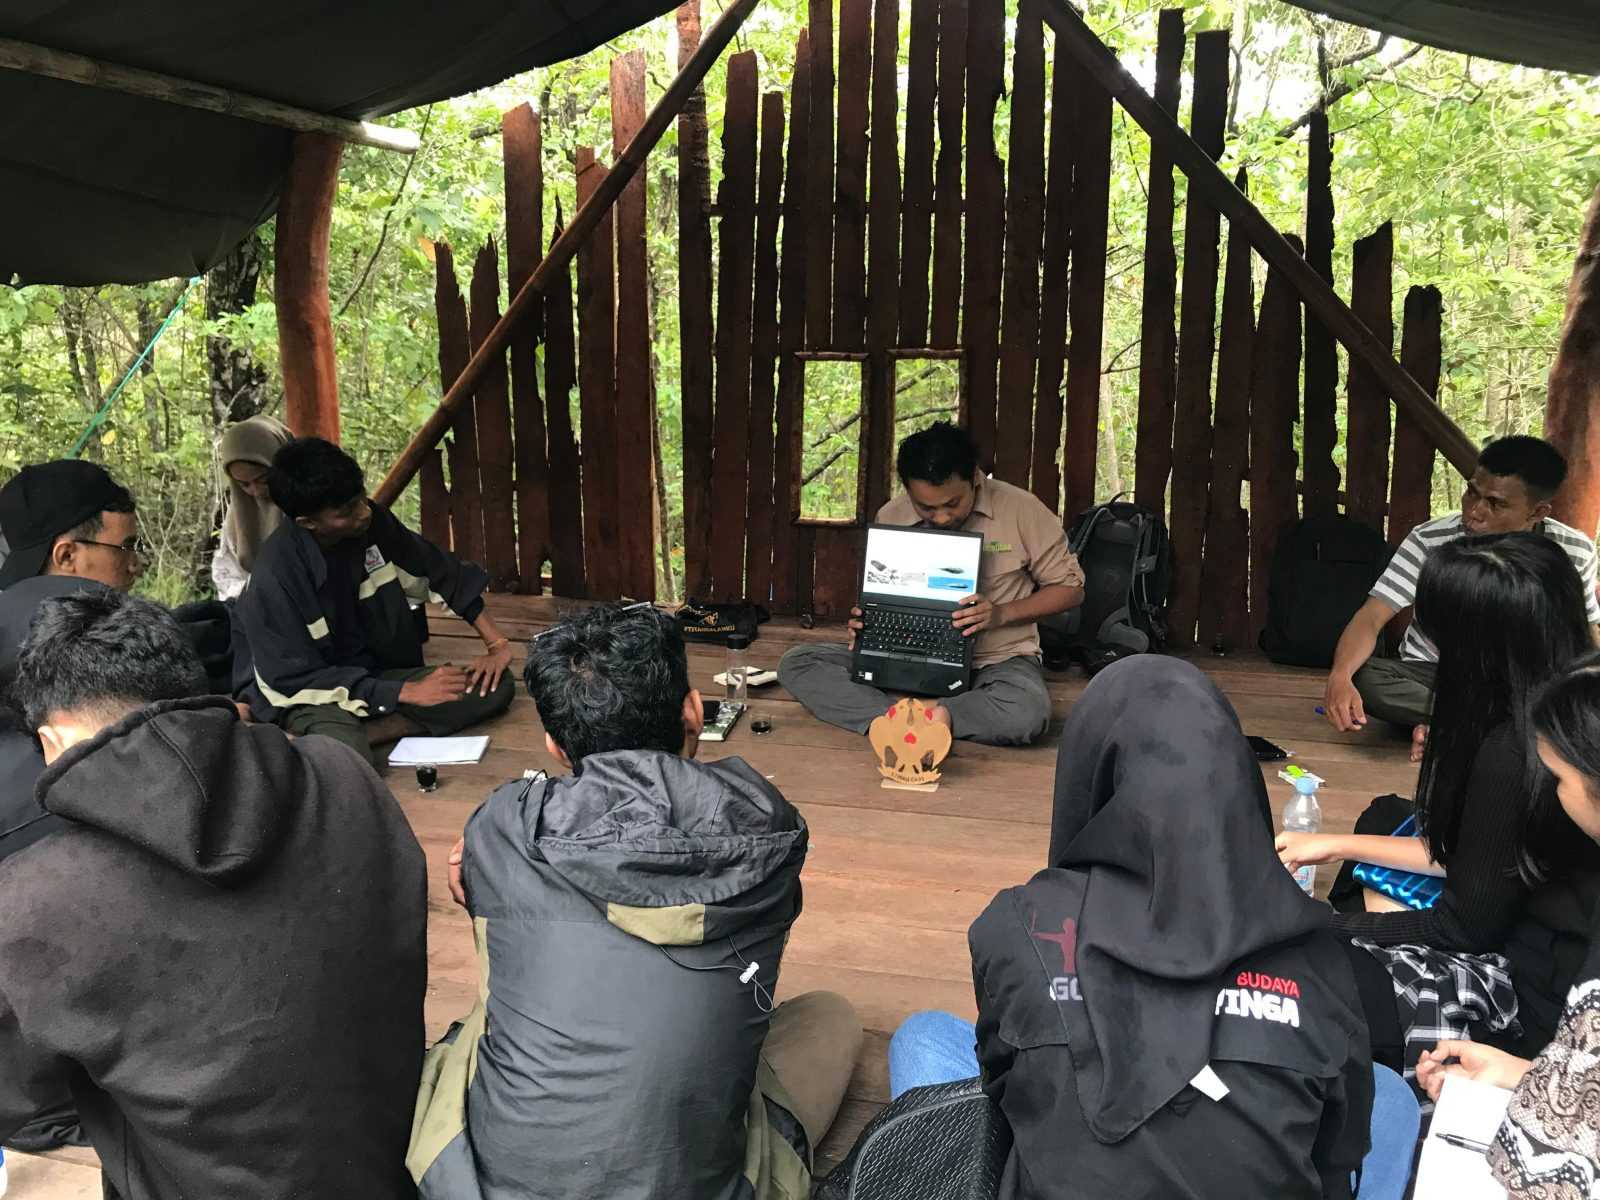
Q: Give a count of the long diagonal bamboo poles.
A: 2